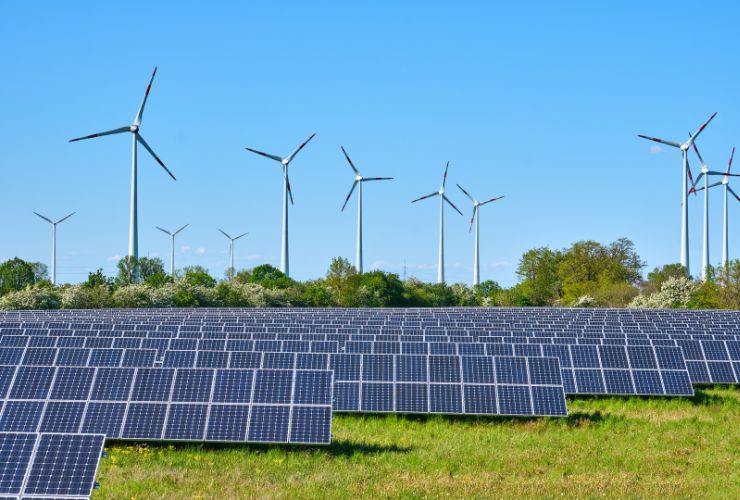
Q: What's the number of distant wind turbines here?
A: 11